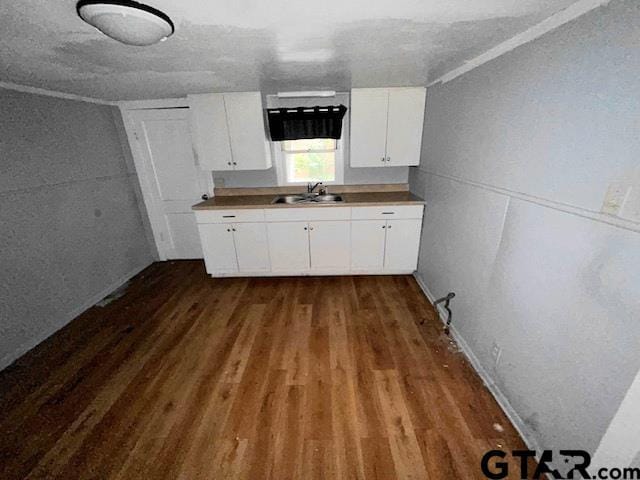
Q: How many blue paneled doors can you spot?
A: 0